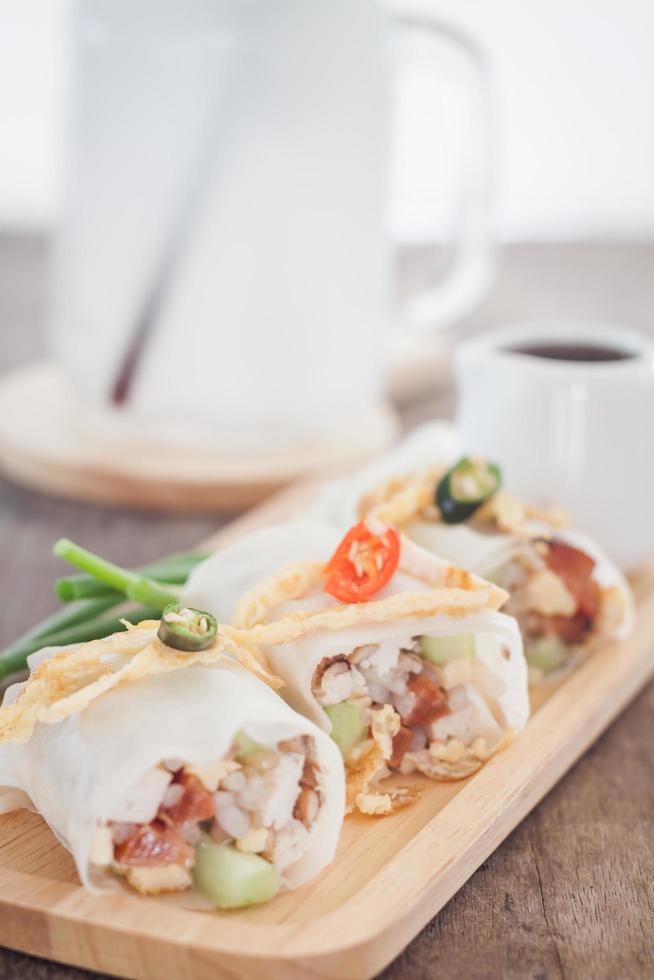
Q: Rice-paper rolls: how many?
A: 3